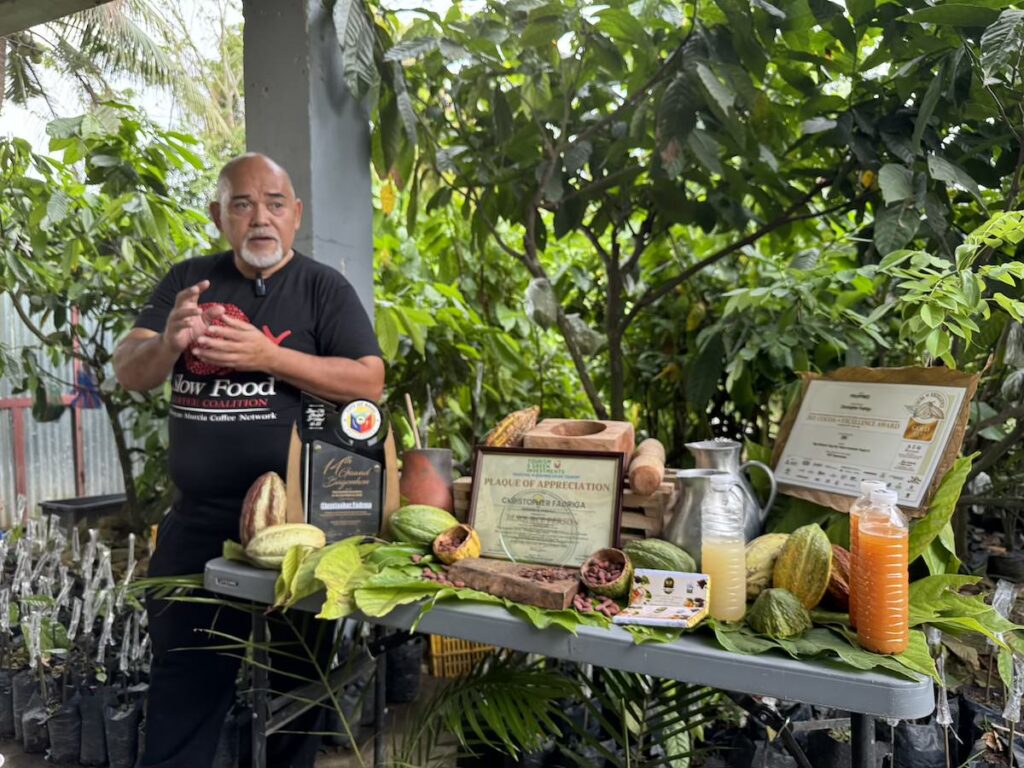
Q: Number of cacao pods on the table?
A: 11